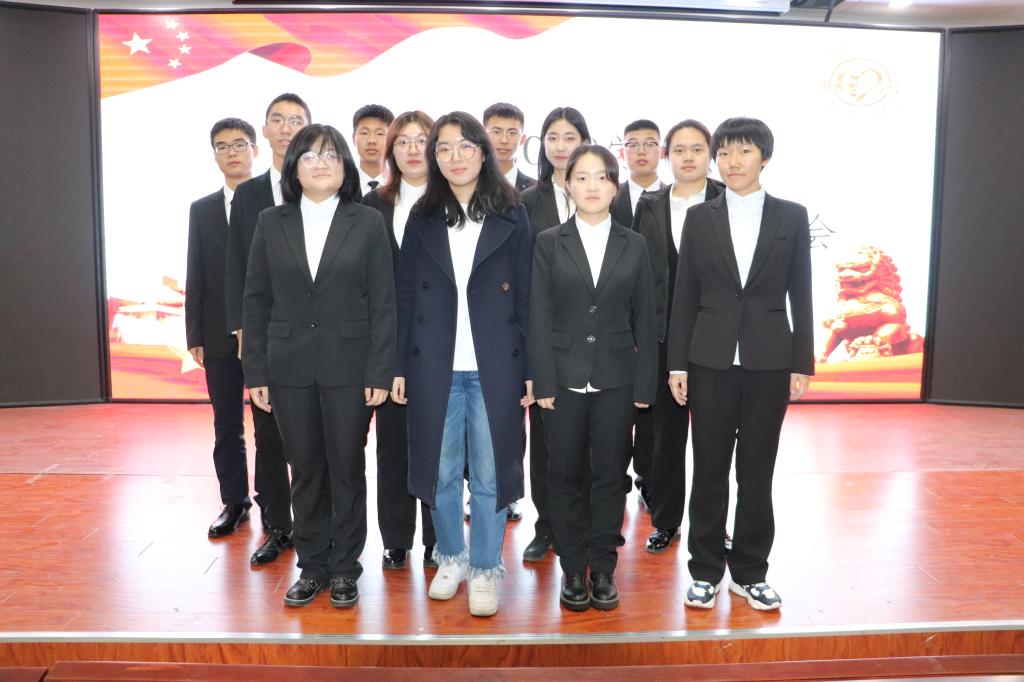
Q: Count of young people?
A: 12